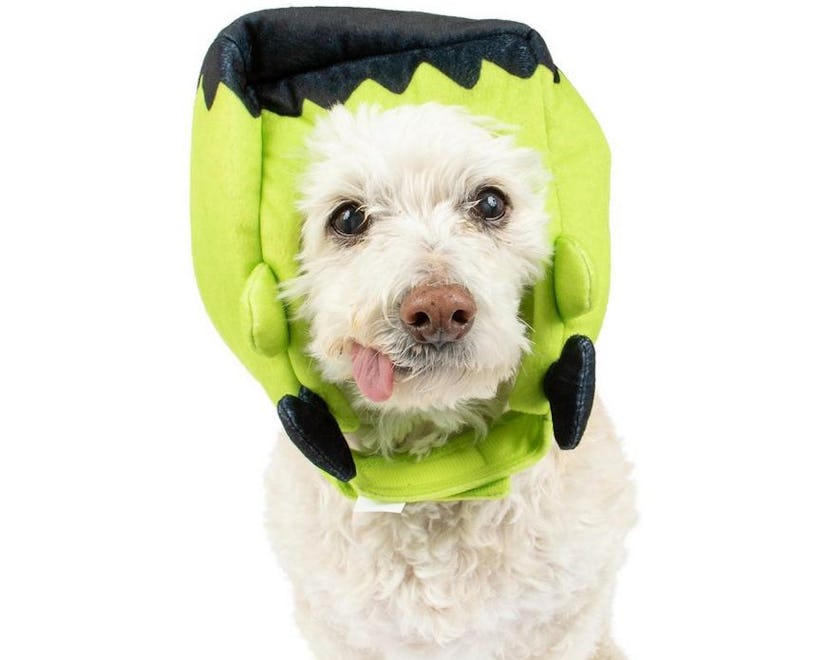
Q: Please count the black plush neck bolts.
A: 2